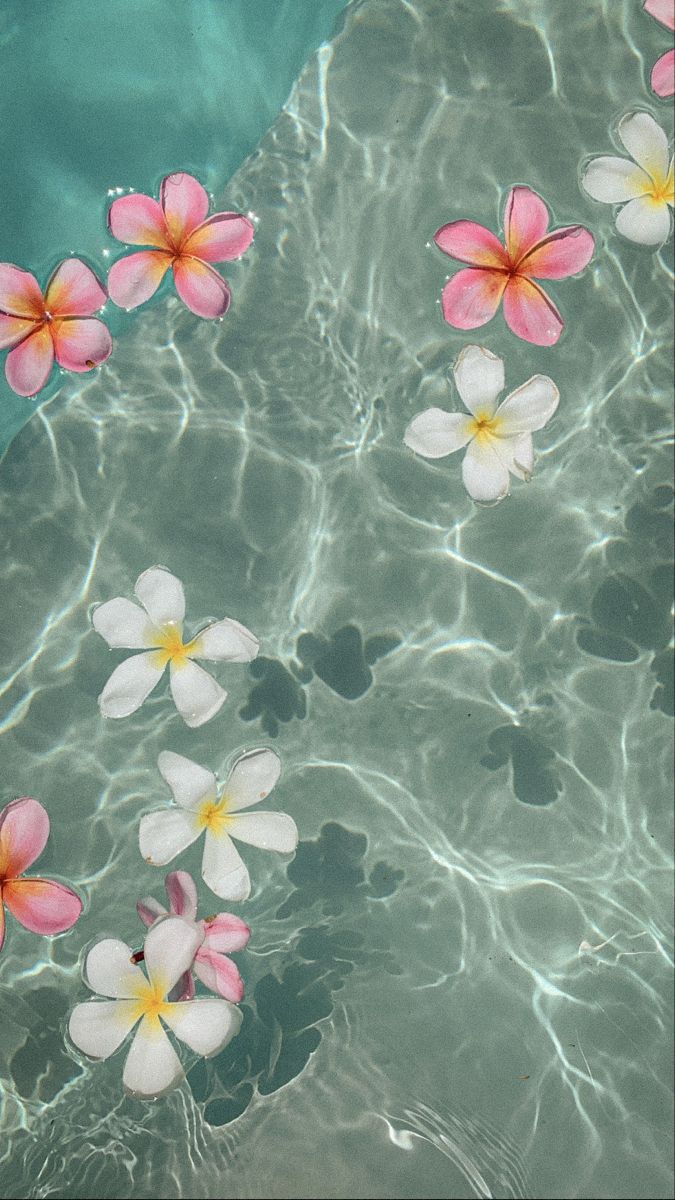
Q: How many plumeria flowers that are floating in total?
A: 11